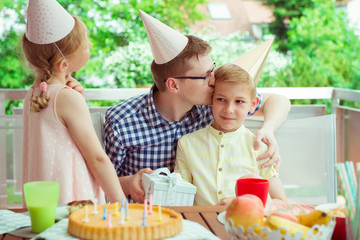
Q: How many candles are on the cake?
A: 12